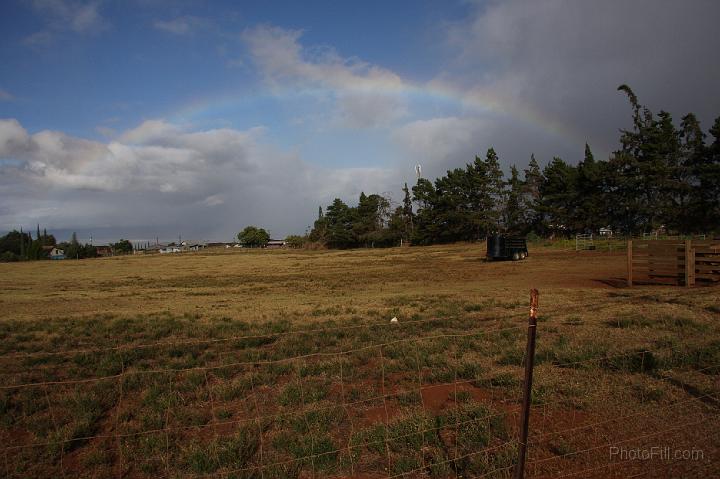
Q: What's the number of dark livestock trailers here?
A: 1